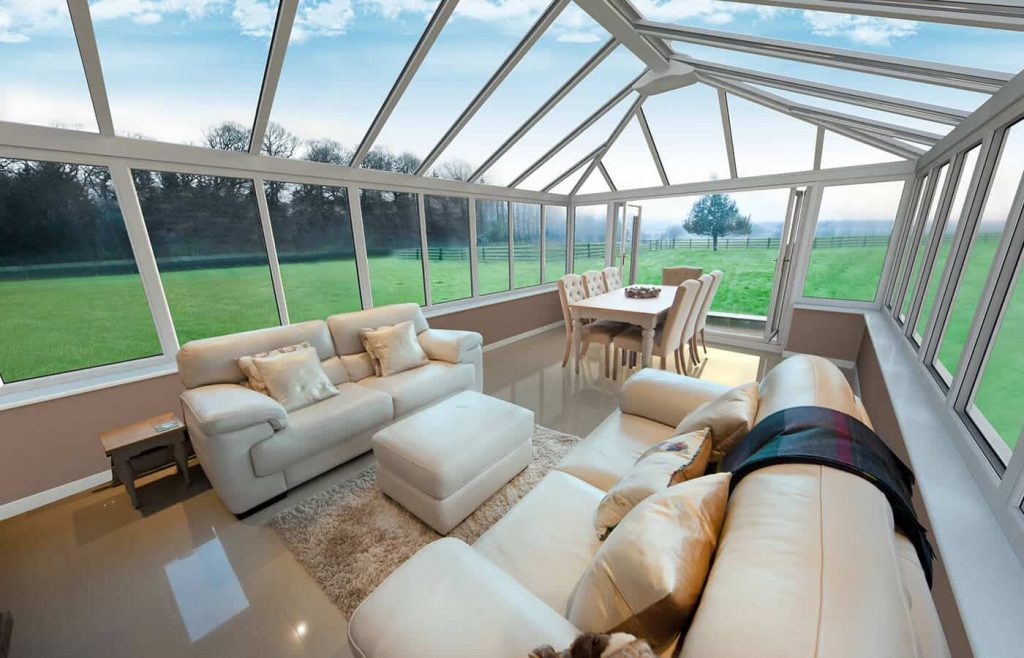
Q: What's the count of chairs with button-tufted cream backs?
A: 3